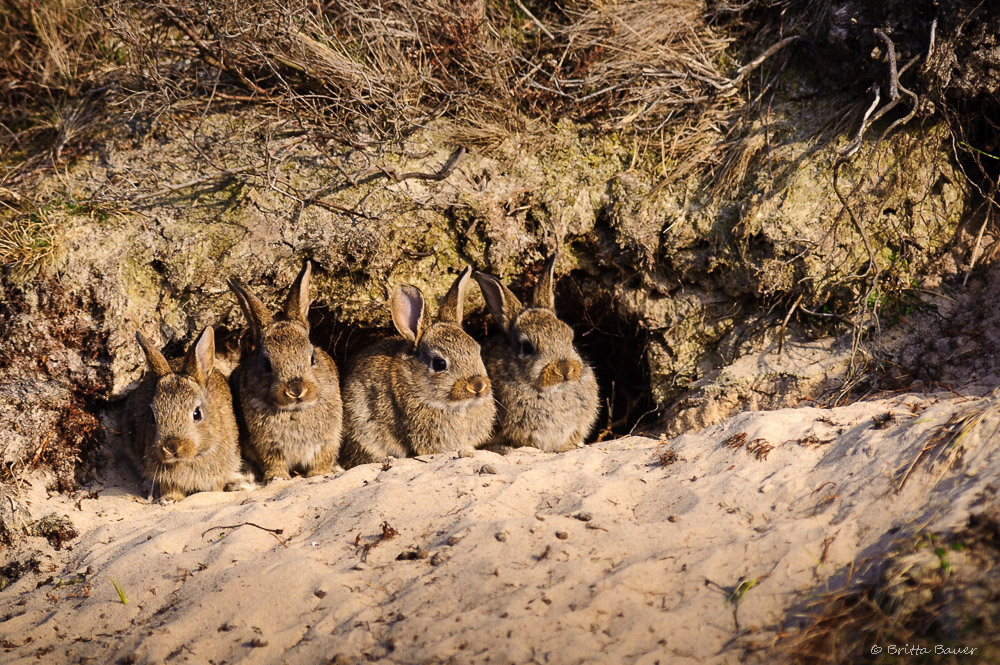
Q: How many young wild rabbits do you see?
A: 4